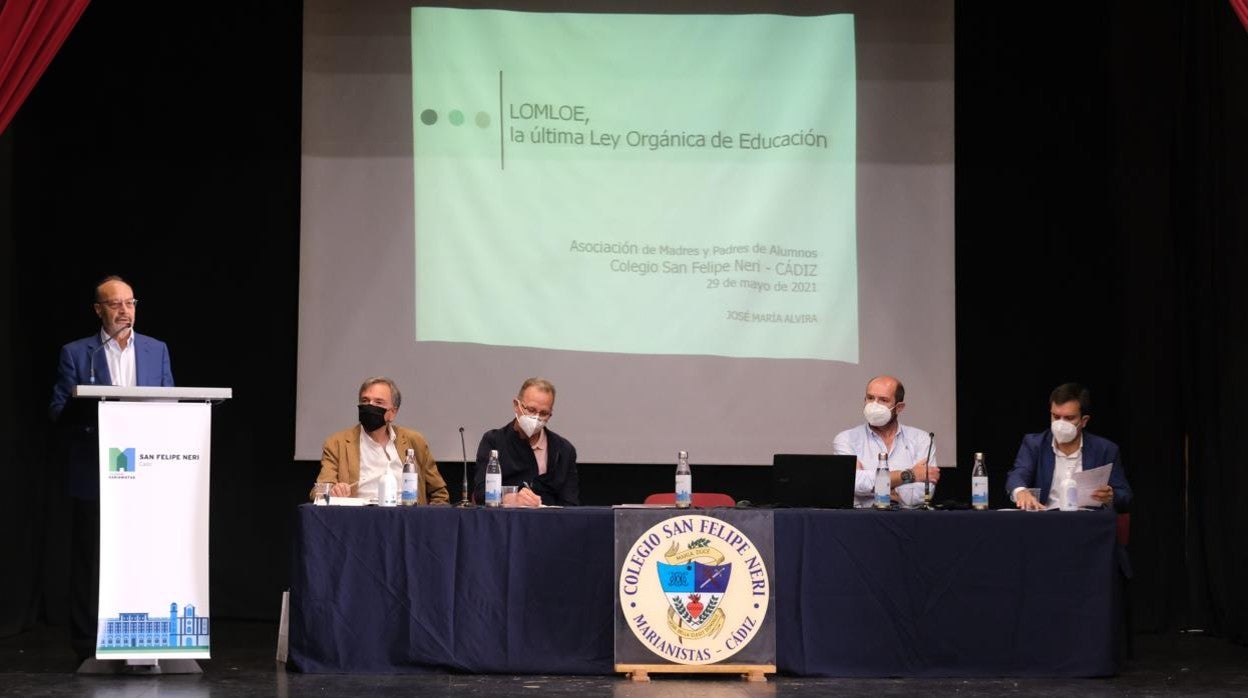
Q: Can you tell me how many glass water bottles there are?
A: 5